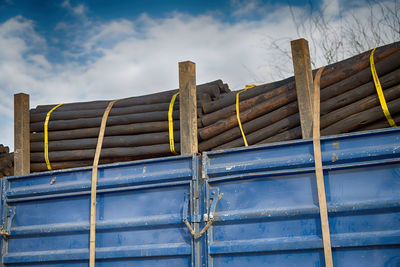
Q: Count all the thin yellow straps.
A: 4